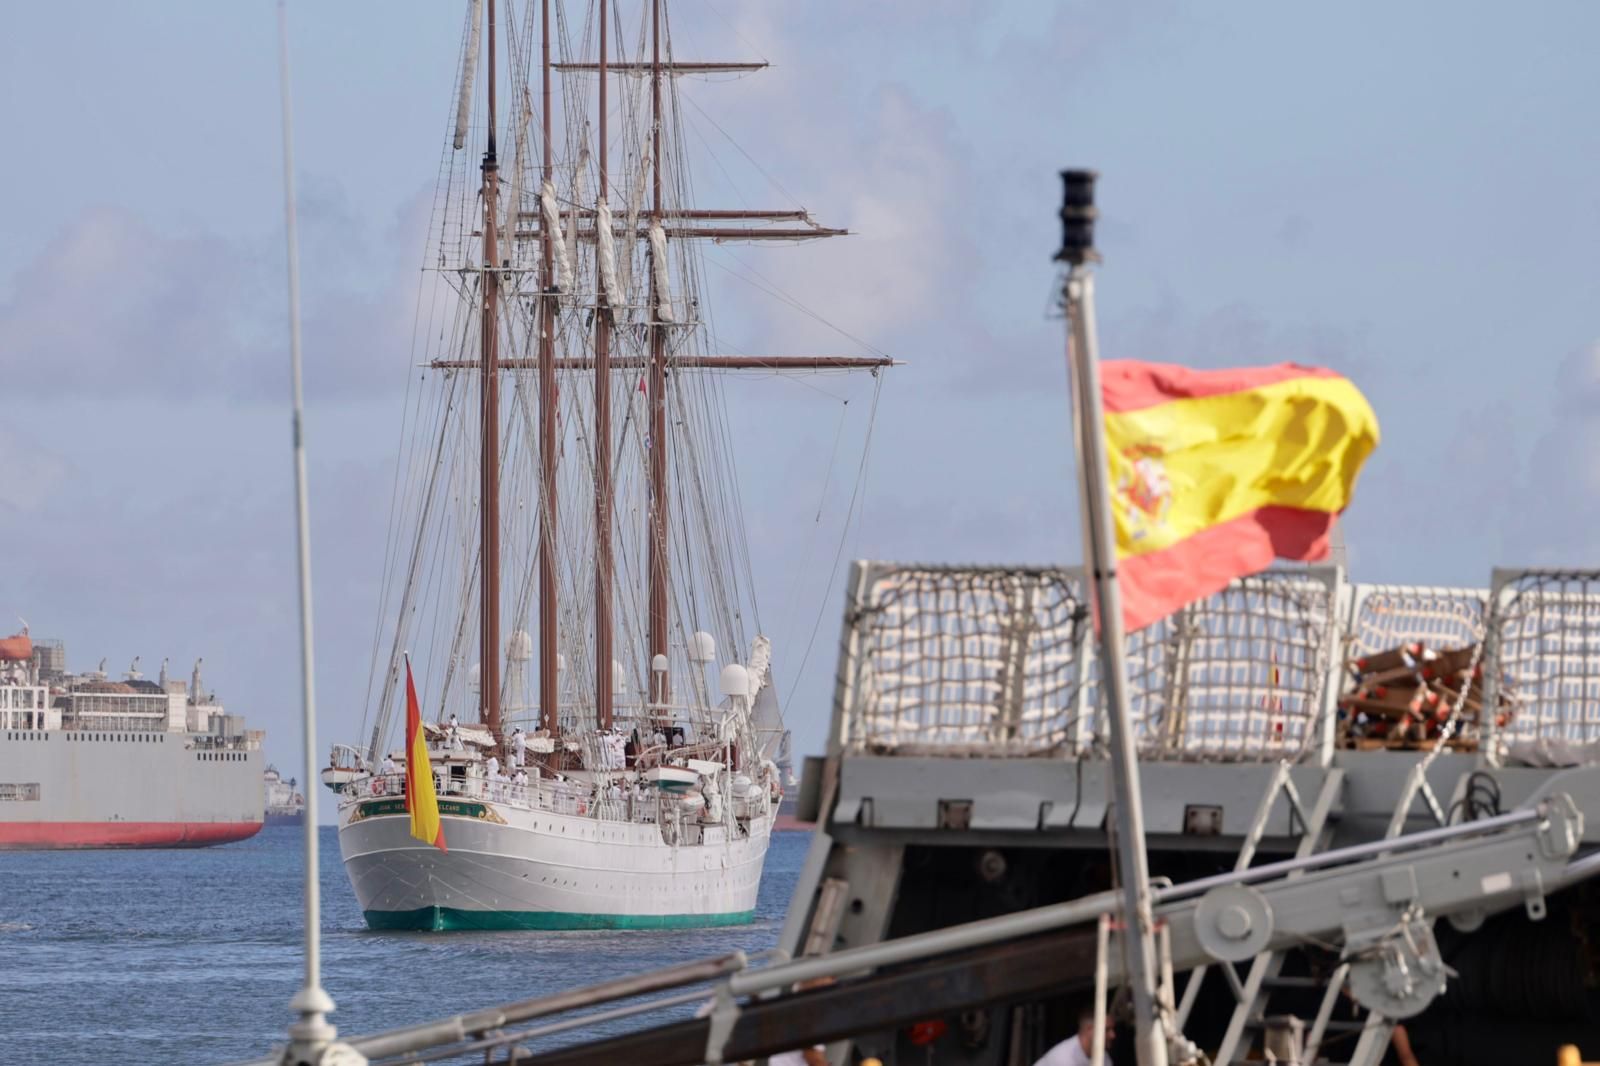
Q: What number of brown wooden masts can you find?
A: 4